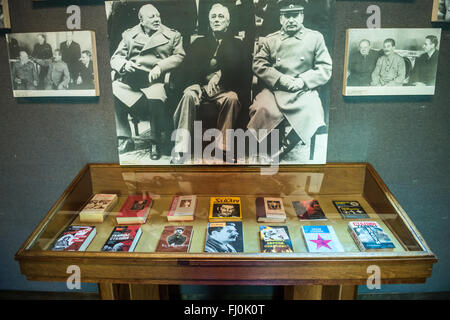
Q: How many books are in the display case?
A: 14